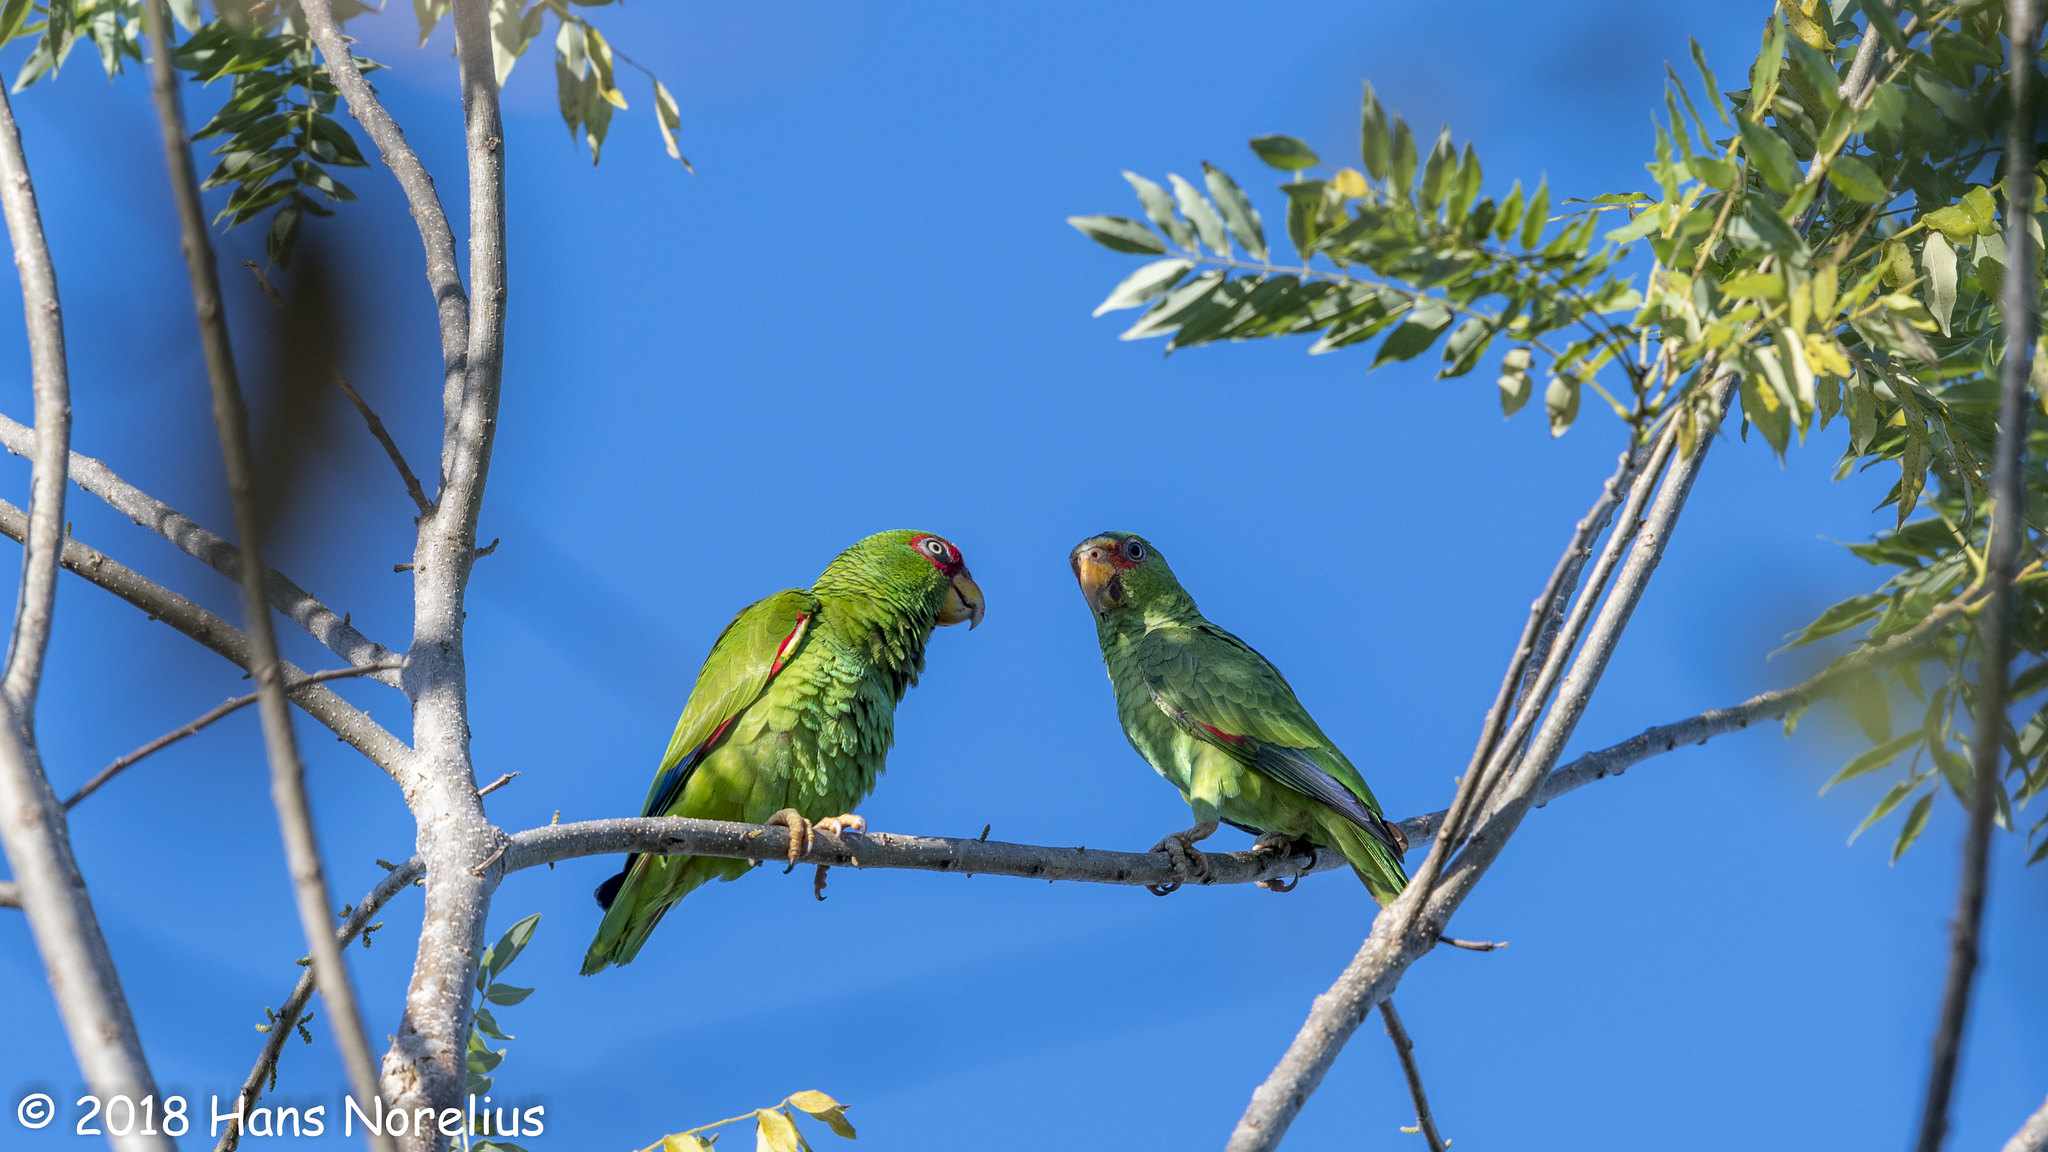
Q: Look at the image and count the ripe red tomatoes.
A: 0